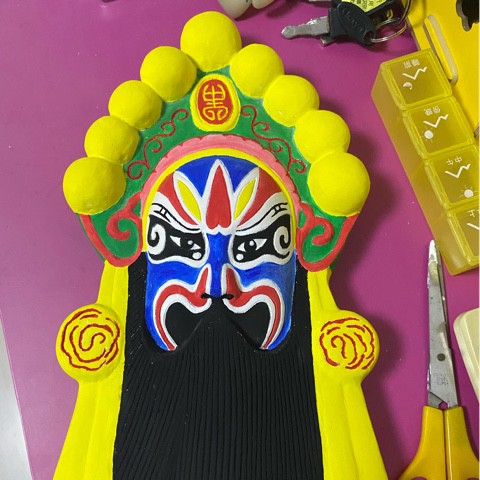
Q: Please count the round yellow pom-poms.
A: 9